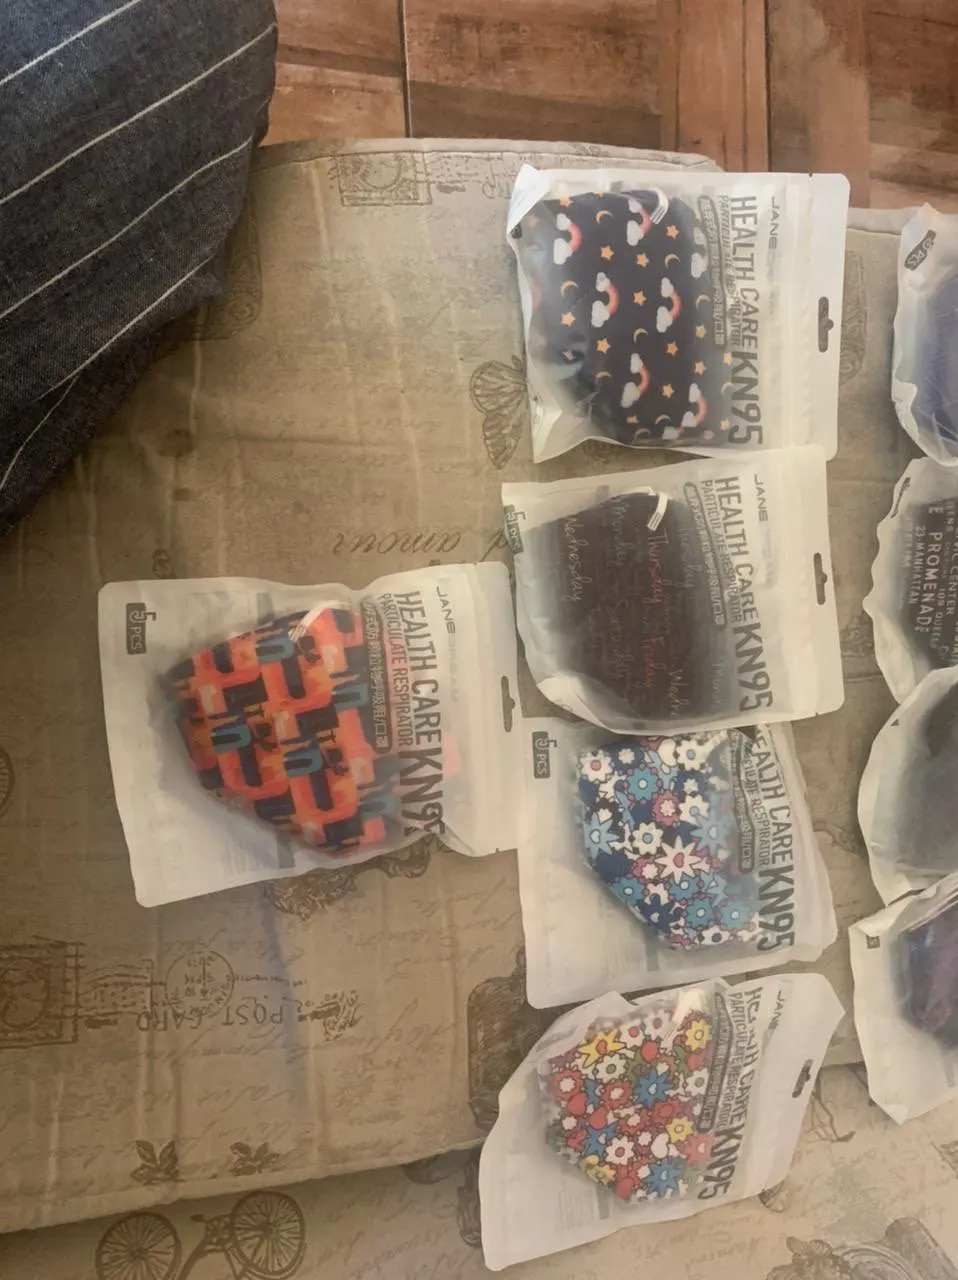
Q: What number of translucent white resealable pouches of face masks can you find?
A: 9